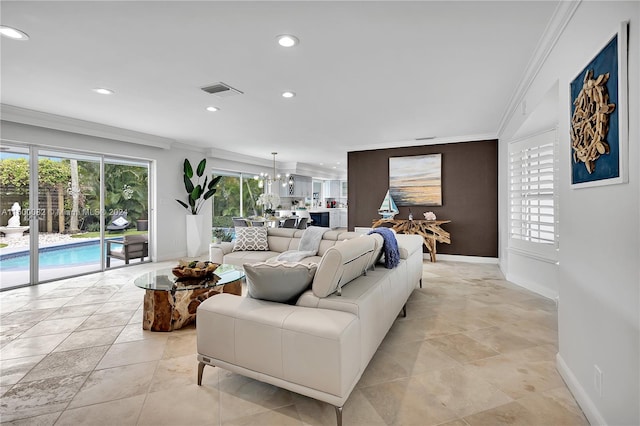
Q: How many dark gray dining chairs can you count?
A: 4